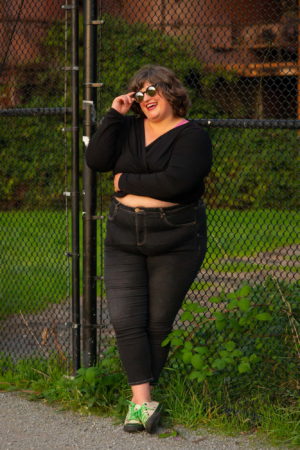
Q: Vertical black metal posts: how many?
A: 2